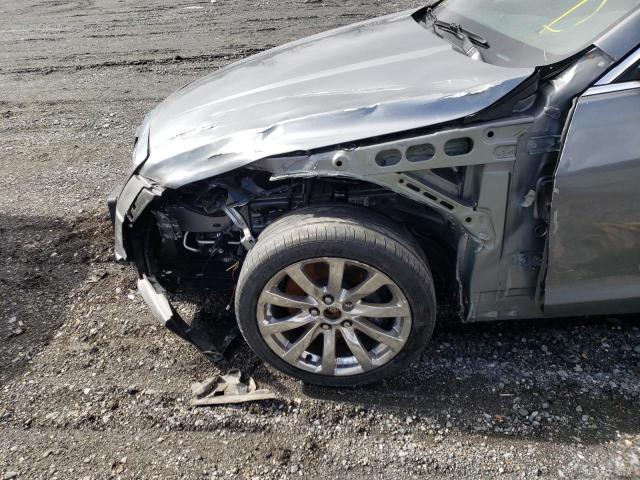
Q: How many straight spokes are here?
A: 10